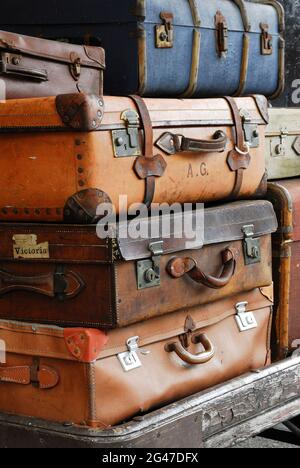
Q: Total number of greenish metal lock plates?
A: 4